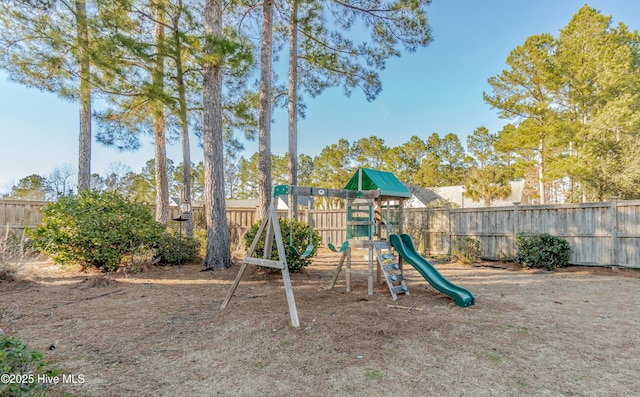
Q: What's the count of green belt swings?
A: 2